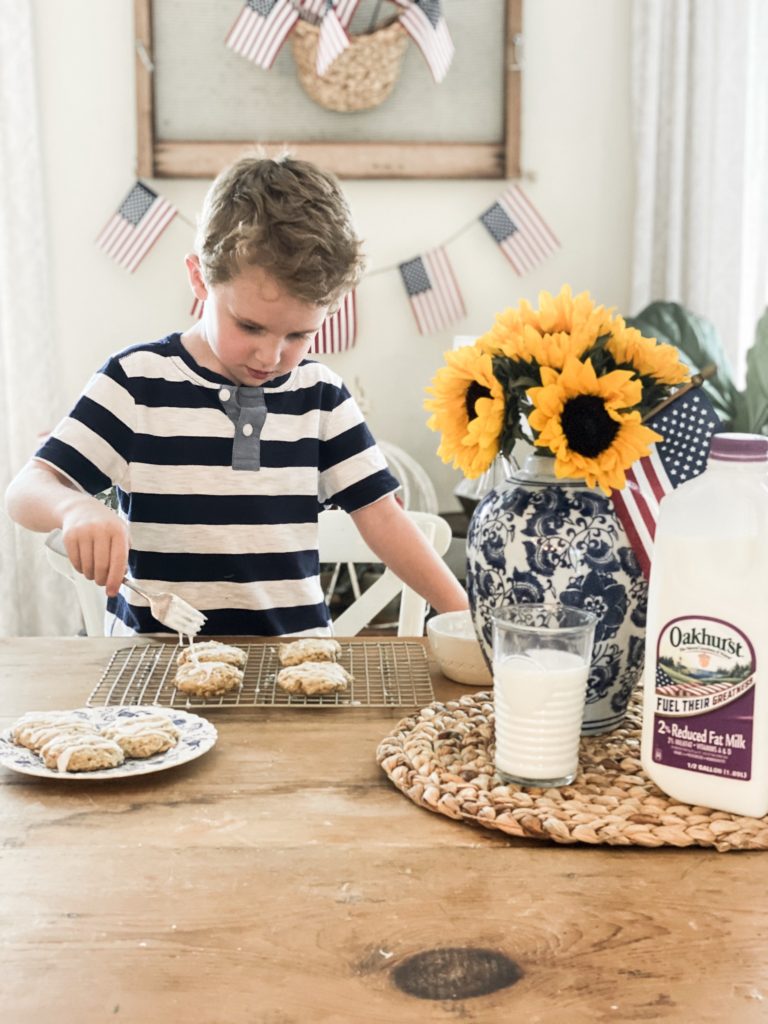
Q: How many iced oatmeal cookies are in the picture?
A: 7